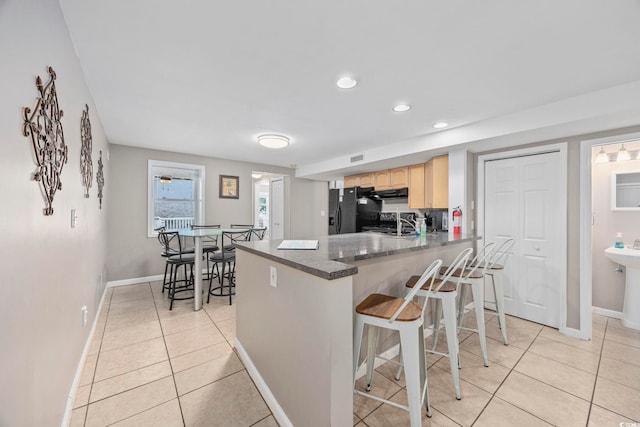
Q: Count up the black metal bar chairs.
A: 6